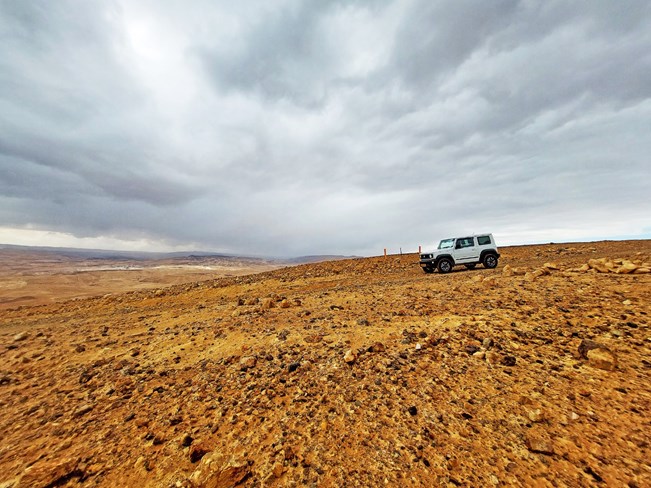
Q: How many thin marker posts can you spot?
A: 3